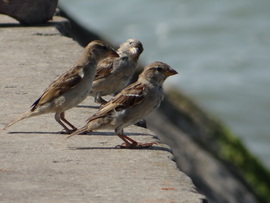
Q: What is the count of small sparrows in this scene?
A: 3